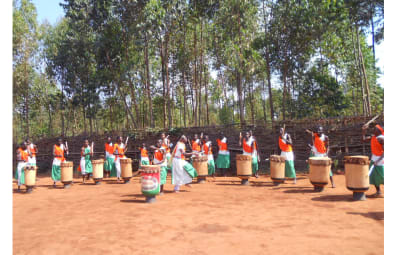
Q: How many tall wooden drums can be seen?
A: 10